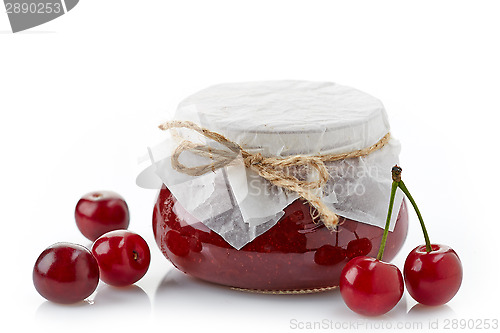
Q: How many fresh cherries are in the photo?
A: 5